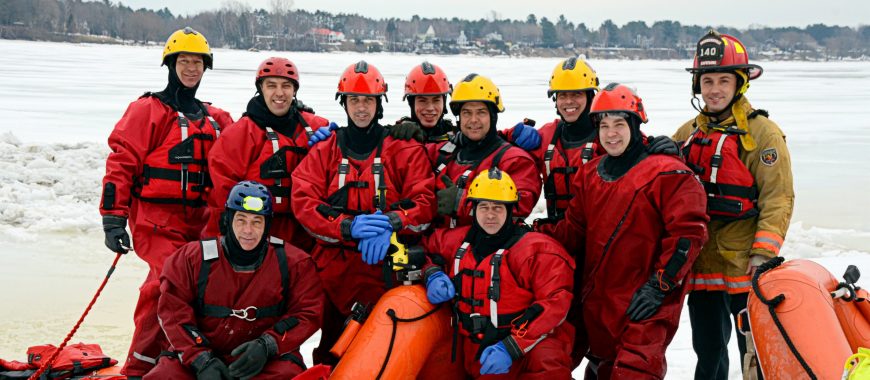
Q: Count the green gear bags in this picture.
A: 1